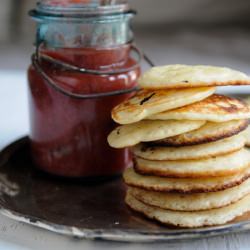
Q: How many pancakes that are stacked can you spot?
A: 10